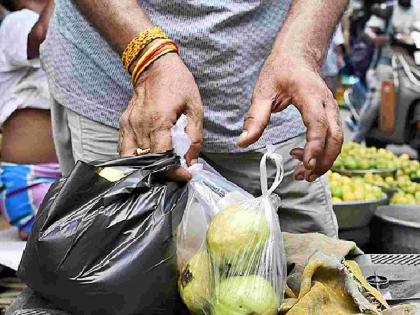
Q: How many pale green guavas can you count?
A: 3